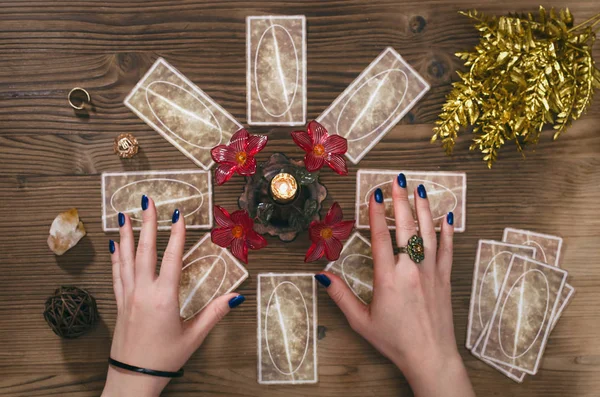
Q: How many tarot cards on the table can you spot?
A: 12